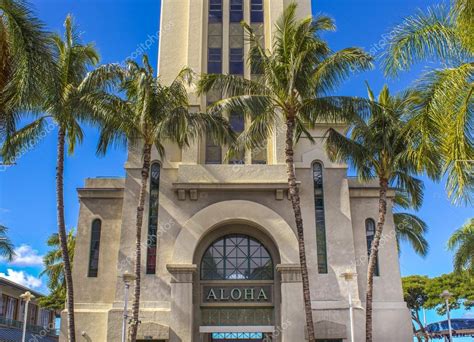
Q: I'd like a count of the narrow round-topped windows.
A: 4